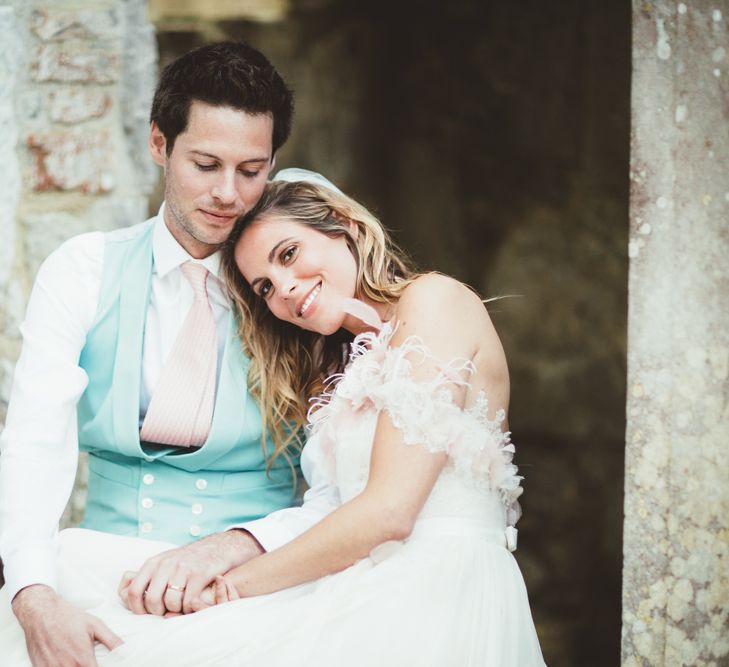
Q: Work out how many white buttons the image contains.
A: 6